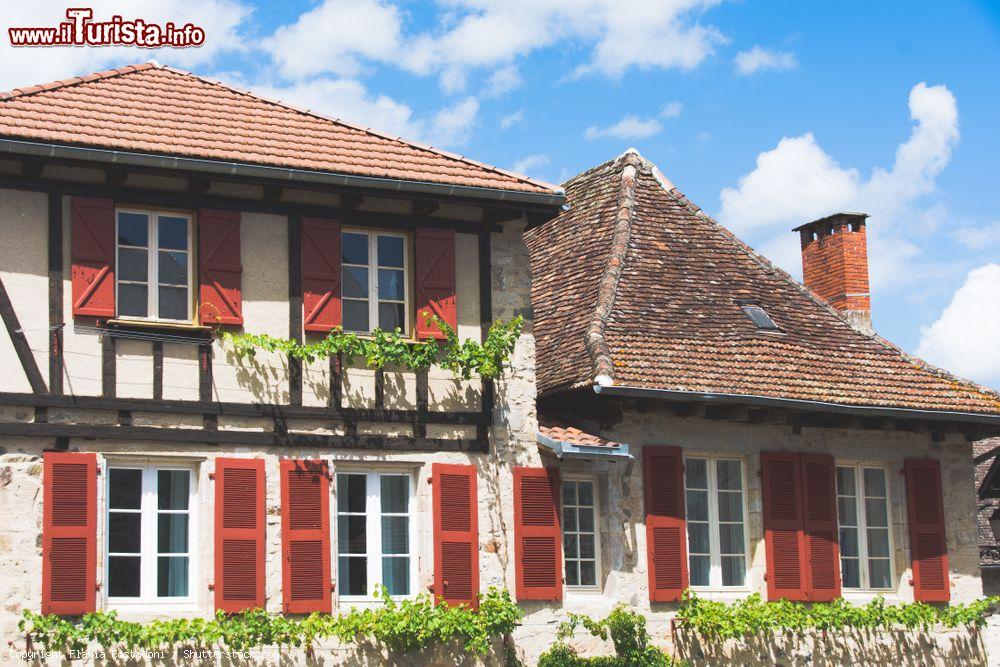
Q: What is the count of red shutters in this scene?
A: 13